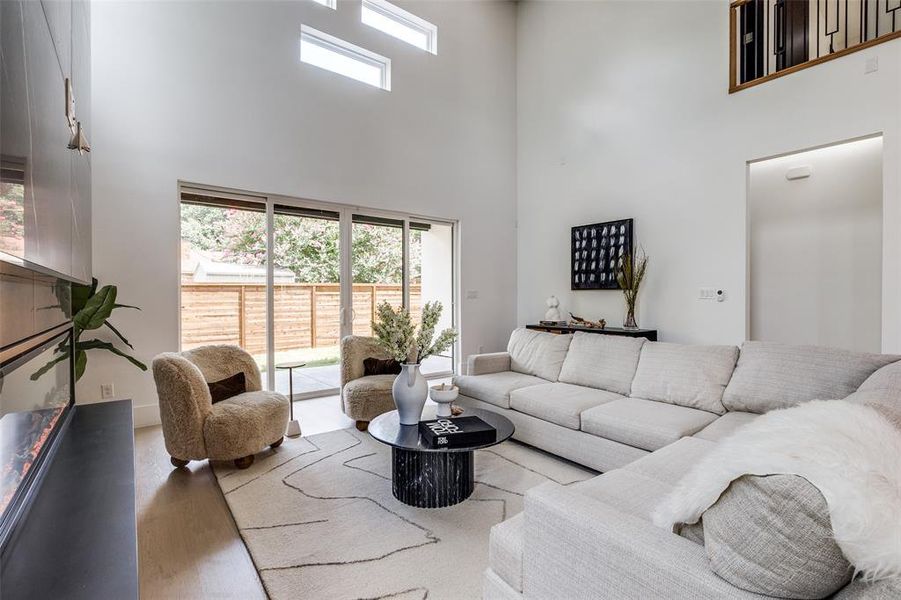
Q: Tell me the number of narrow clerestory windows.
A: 3